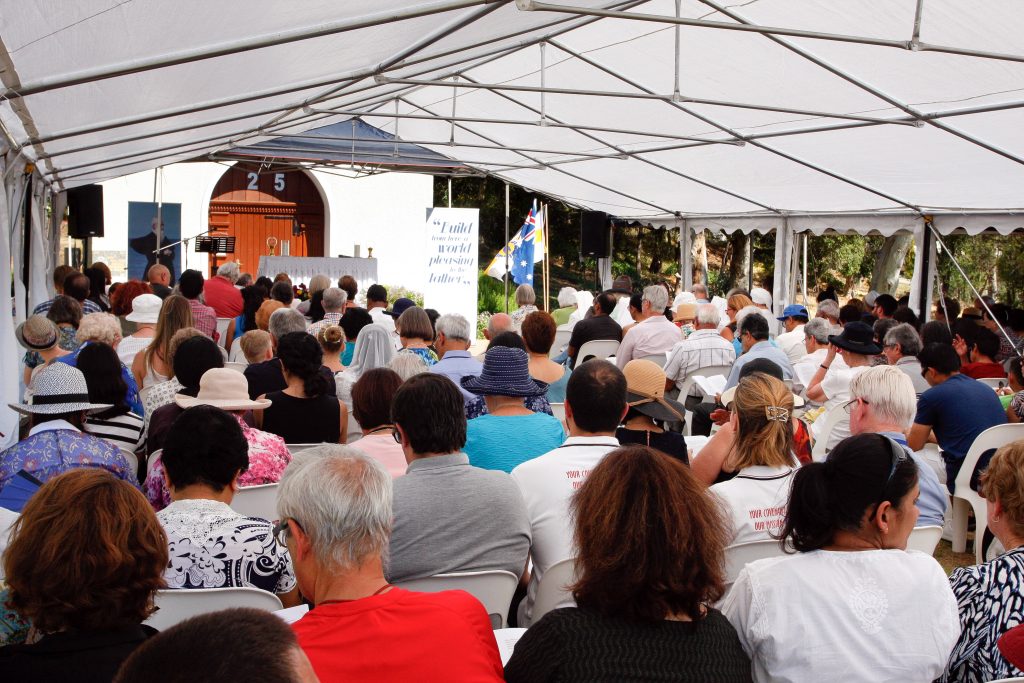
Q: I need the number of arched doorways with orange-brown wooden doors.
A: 1